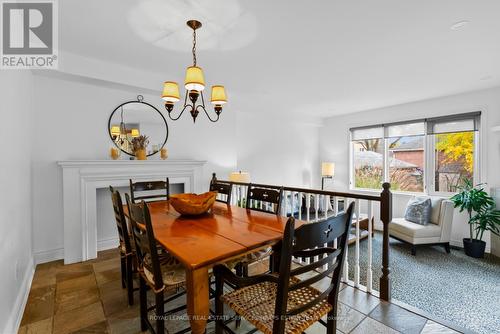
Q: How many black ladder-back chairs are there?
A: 6